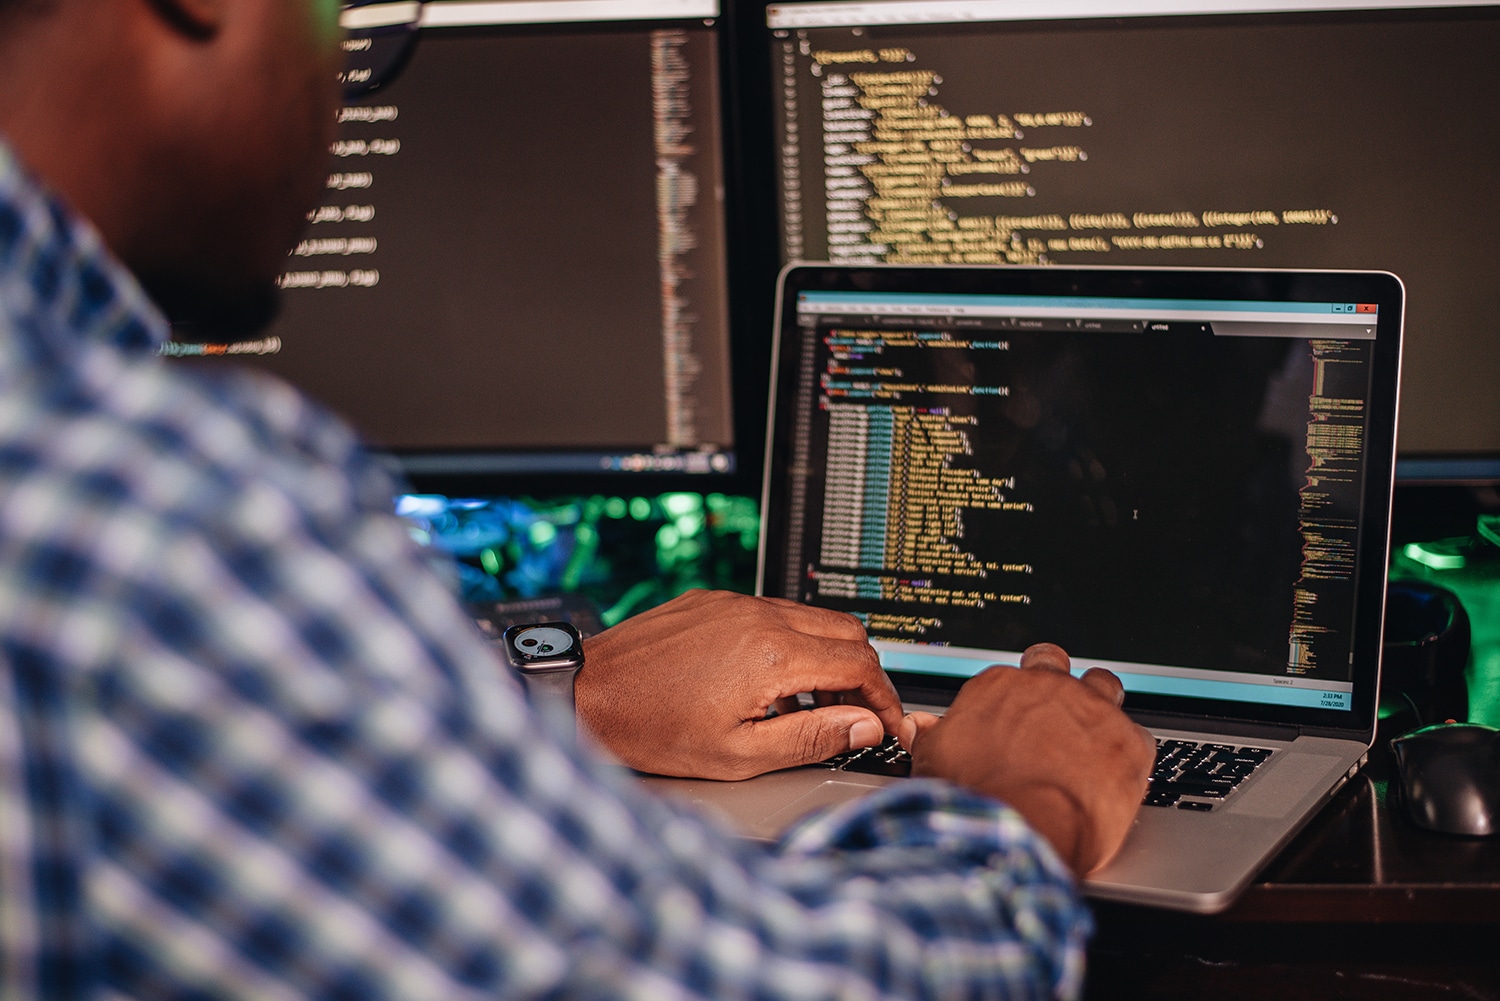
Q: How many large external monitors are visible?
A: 2